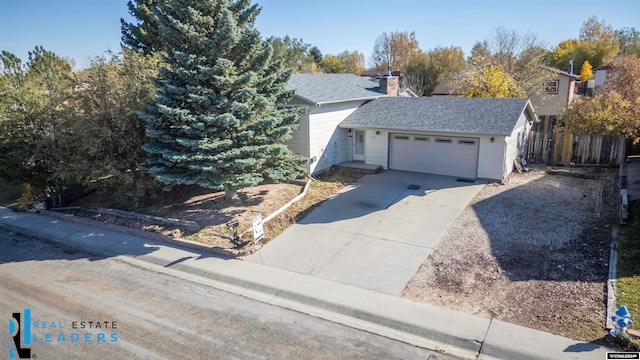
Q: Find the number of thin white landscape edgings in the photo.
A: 1